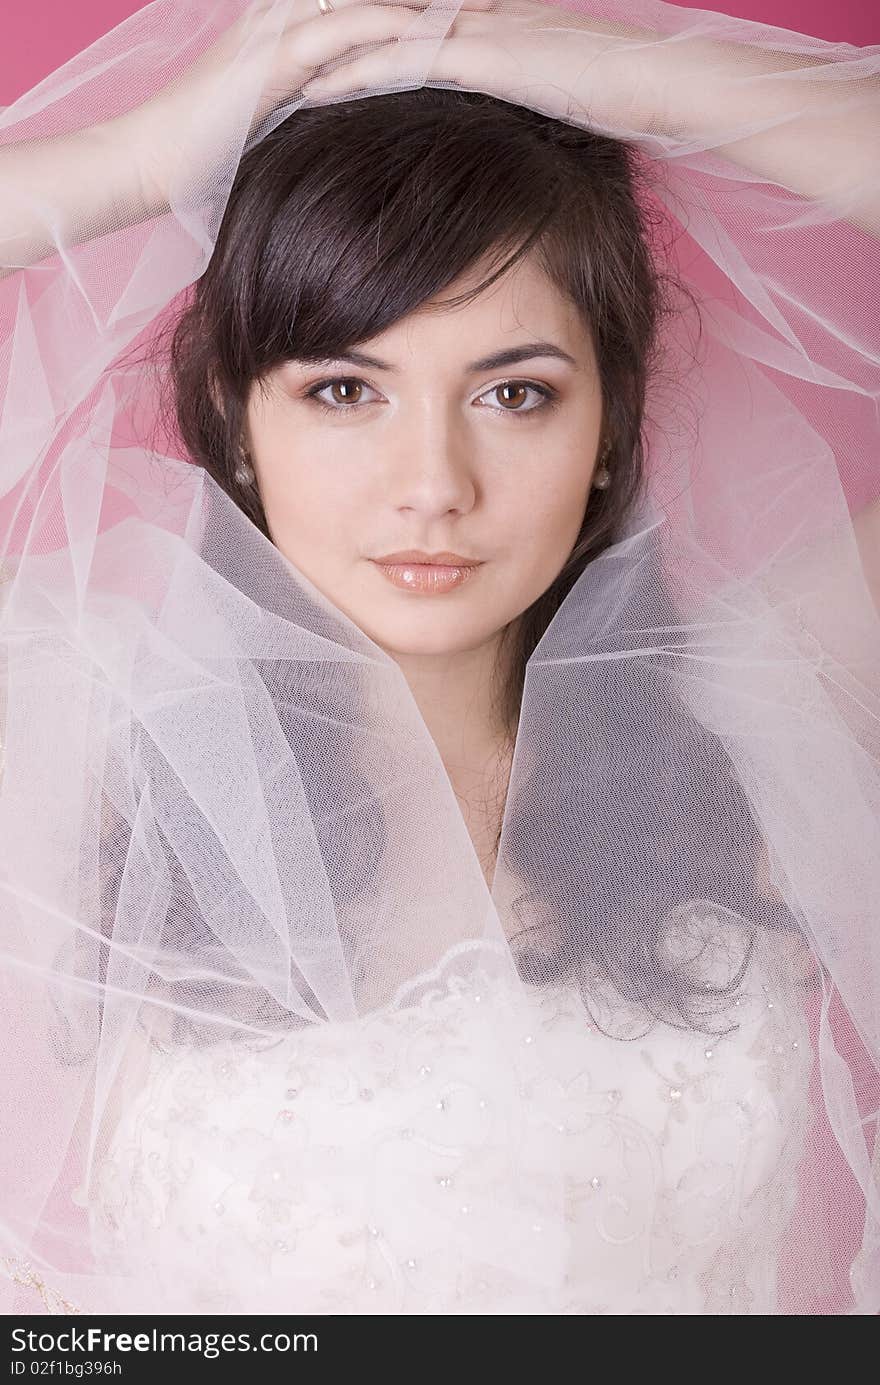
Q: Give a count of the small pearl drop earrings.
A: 2